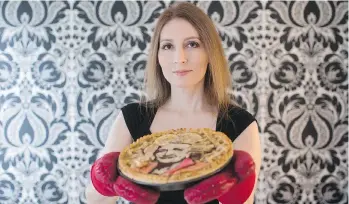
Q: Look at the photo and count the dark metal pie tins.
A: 1